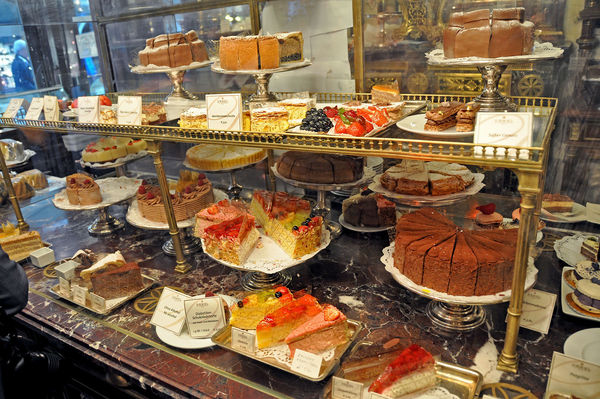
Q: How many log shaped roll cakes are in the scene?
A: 0